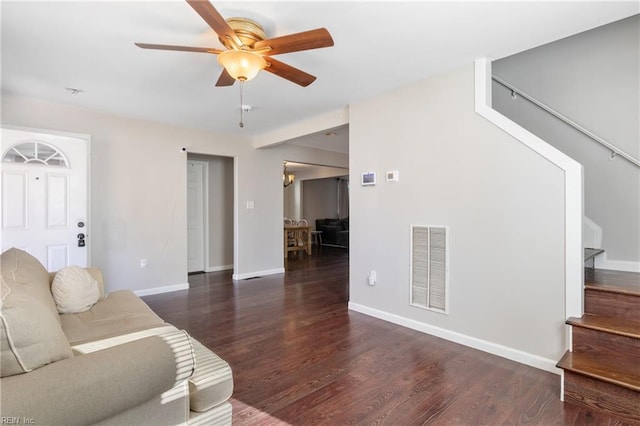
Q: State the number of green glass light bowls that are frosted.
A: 0